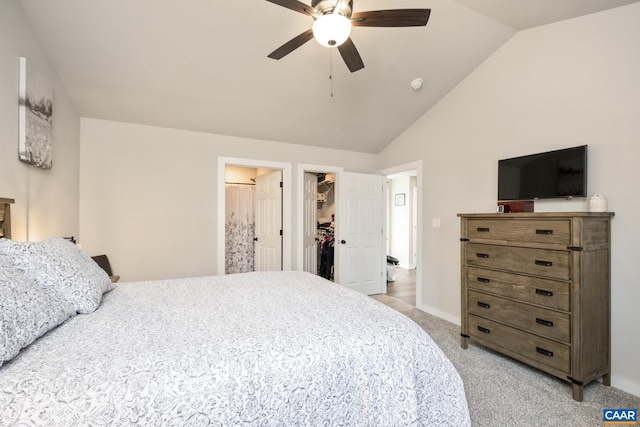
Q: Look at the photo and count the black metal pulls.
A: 10